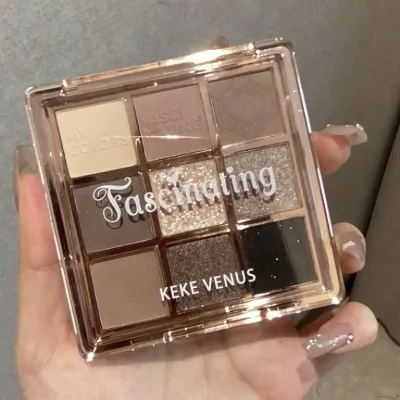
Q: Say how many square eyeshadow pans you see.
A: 9